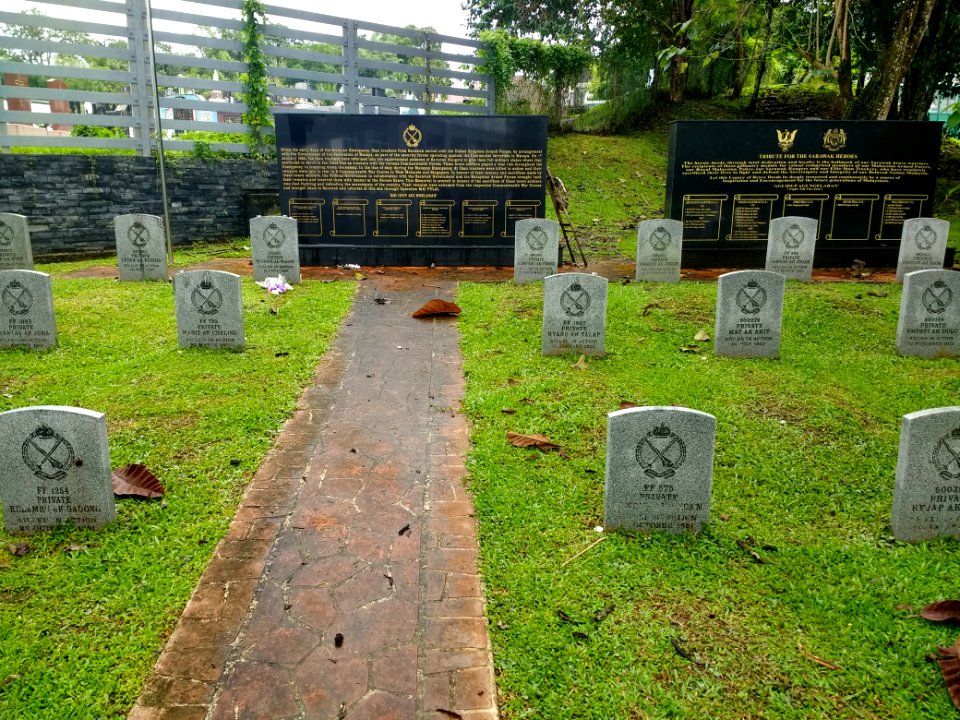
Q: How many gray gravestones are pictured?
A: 15